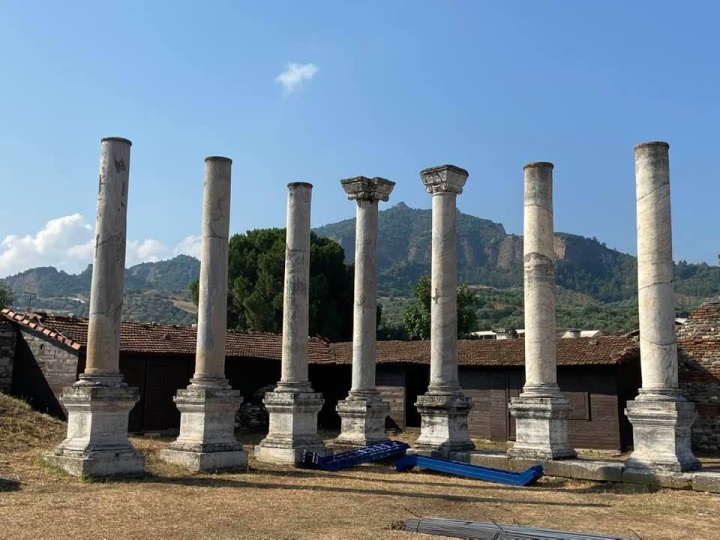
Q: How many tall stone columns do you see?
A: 7